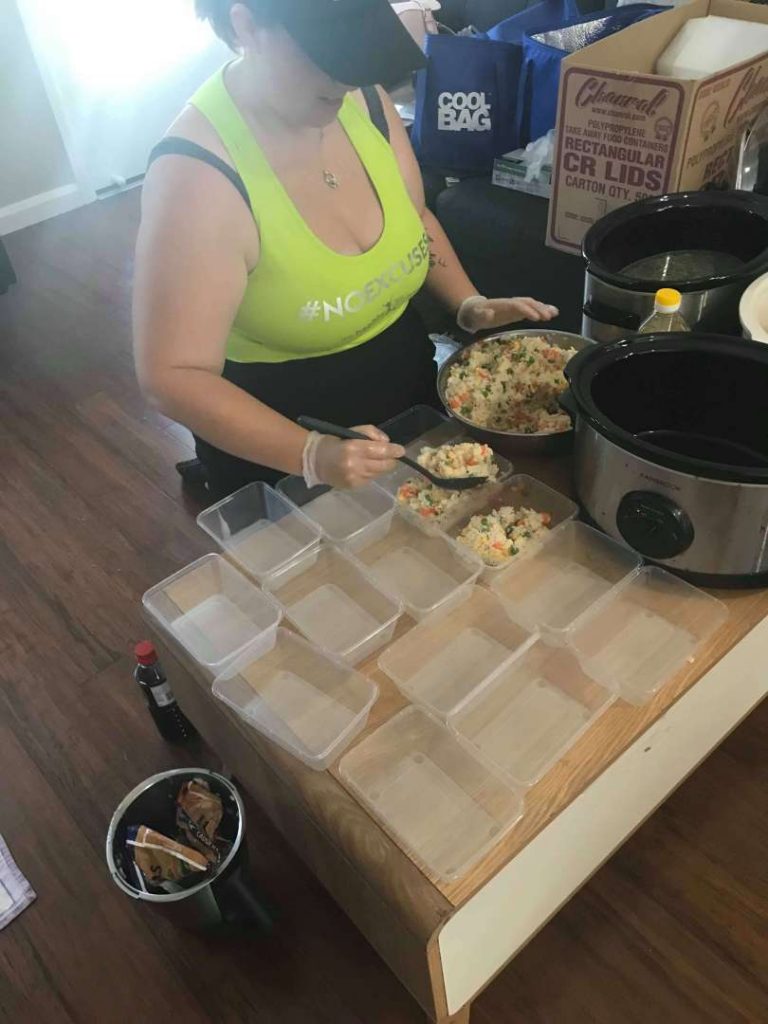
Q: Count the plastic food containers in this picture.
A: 14